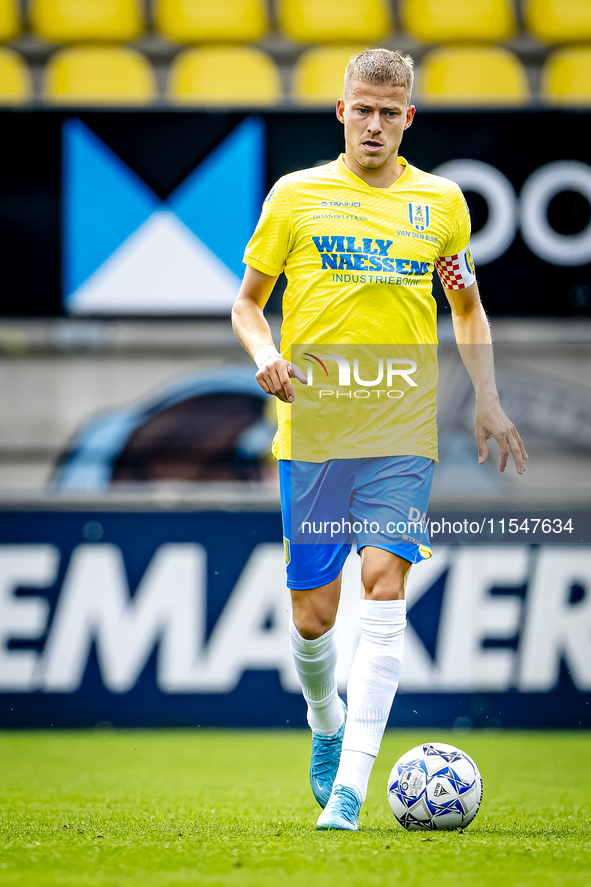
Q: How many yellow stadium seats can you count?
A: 12